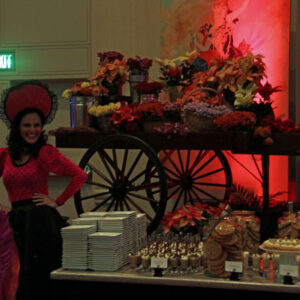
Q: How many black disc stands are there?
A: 3